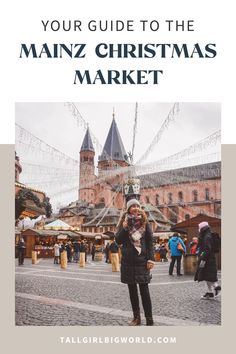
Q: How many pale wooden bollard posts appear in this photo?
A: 4